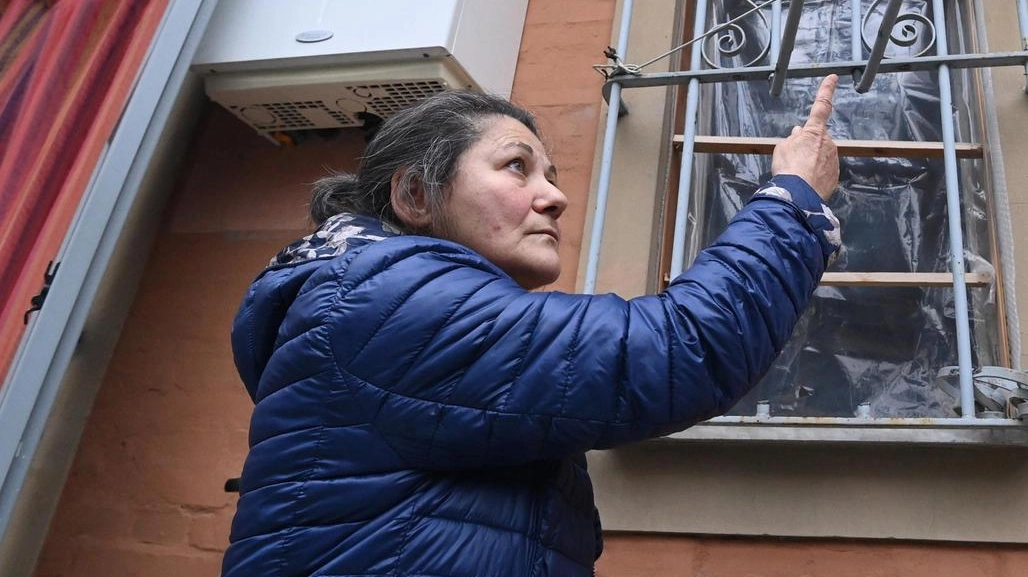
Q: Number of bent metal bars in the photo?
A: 2